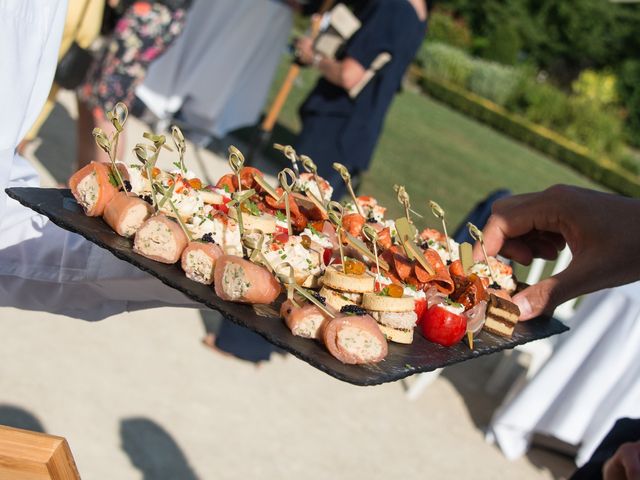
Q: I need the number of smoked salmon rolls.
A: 7